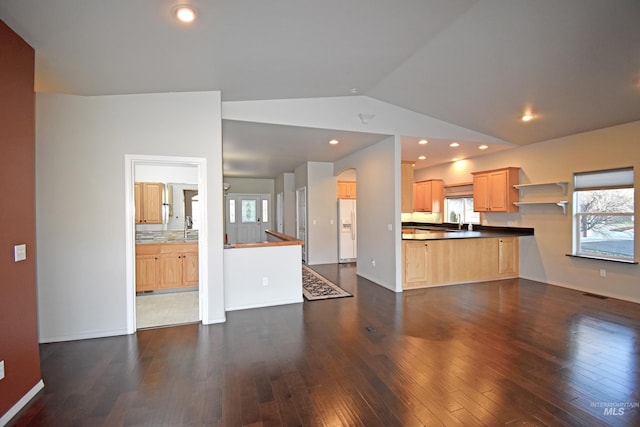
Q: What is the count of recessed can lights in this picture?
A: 8